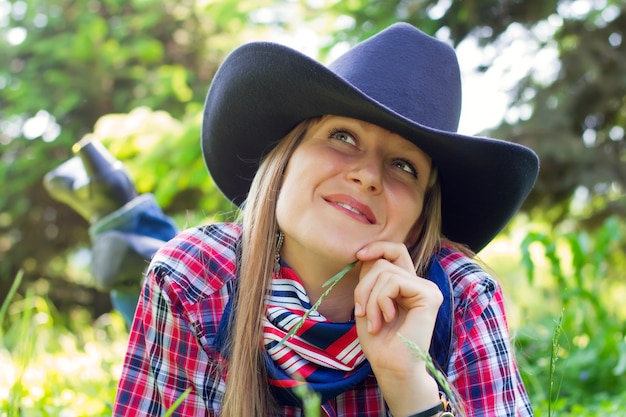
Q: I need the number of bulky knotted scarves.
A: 1